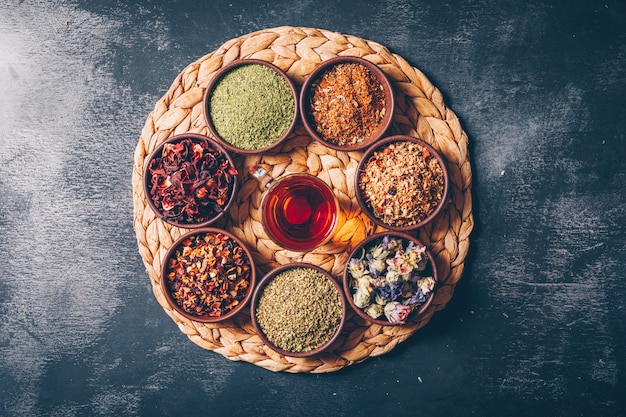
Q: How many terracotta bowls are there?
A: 7